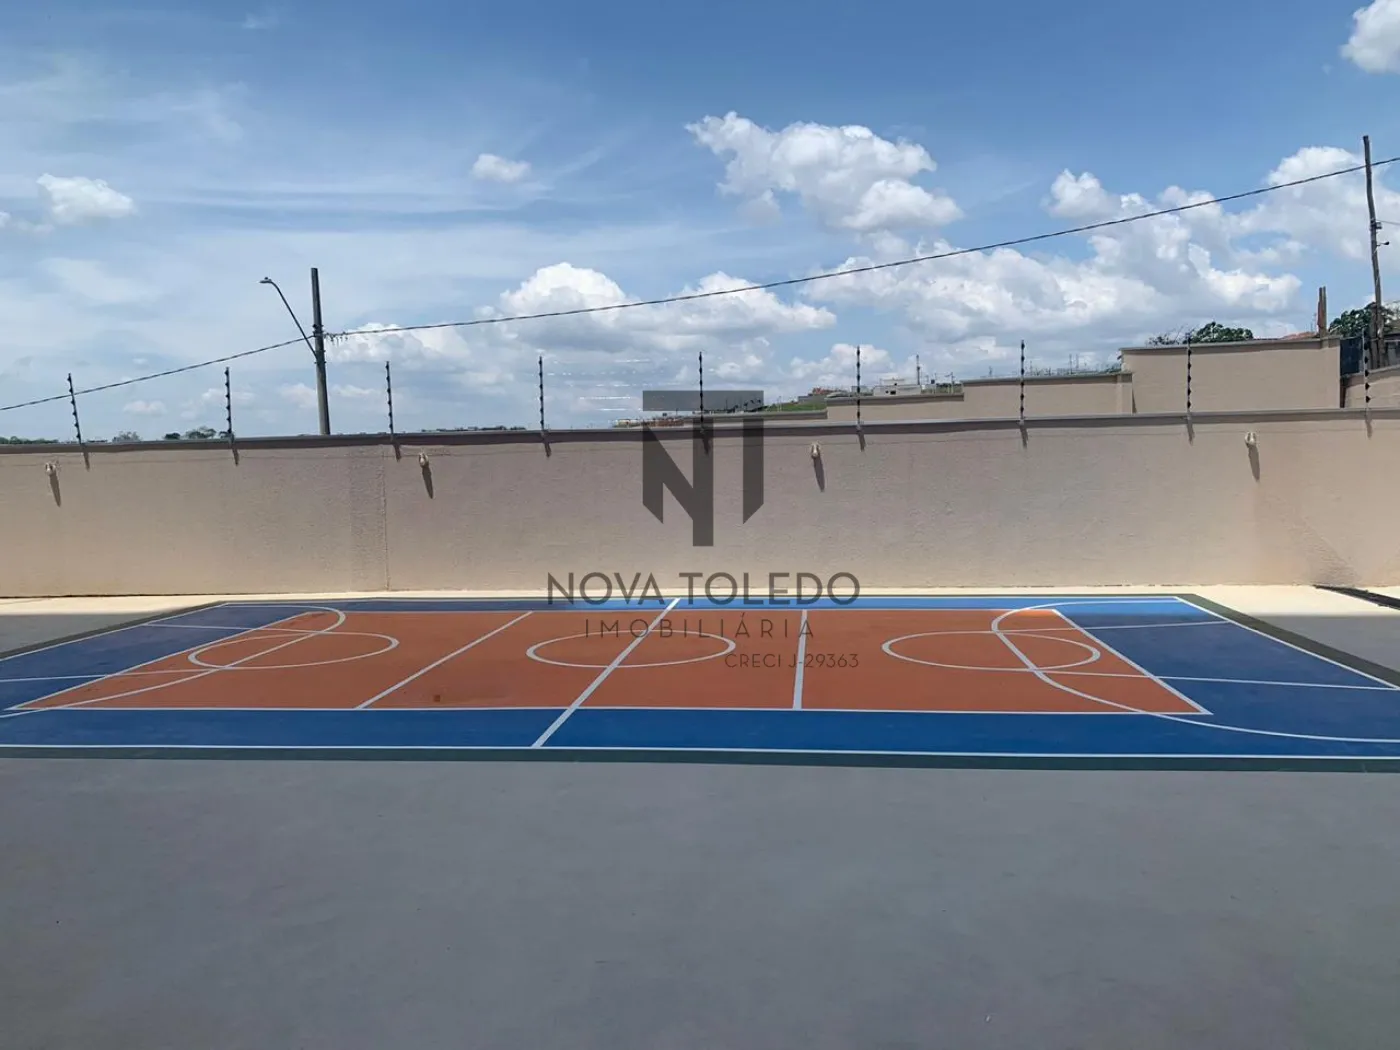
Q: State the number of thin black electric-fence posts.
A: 9